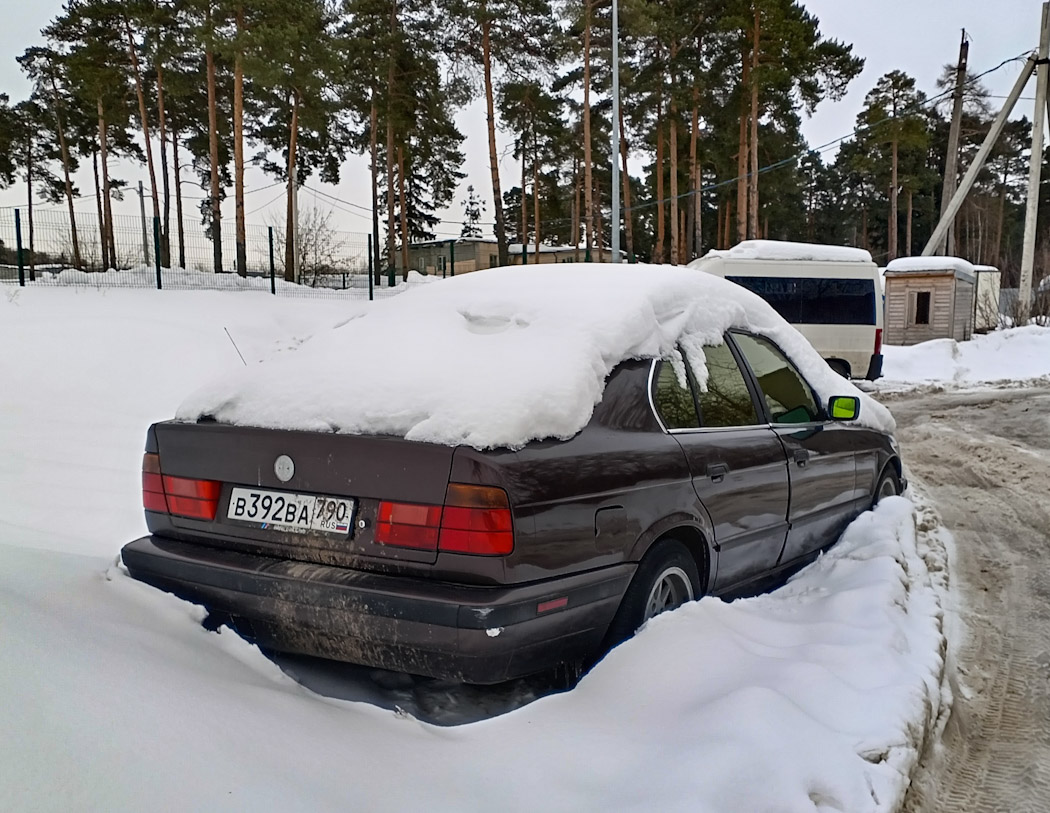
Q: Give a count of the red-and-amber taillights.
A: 2